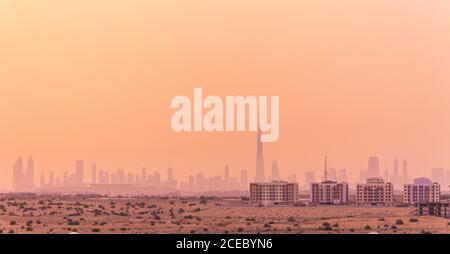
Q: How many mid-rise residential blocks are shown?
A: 4